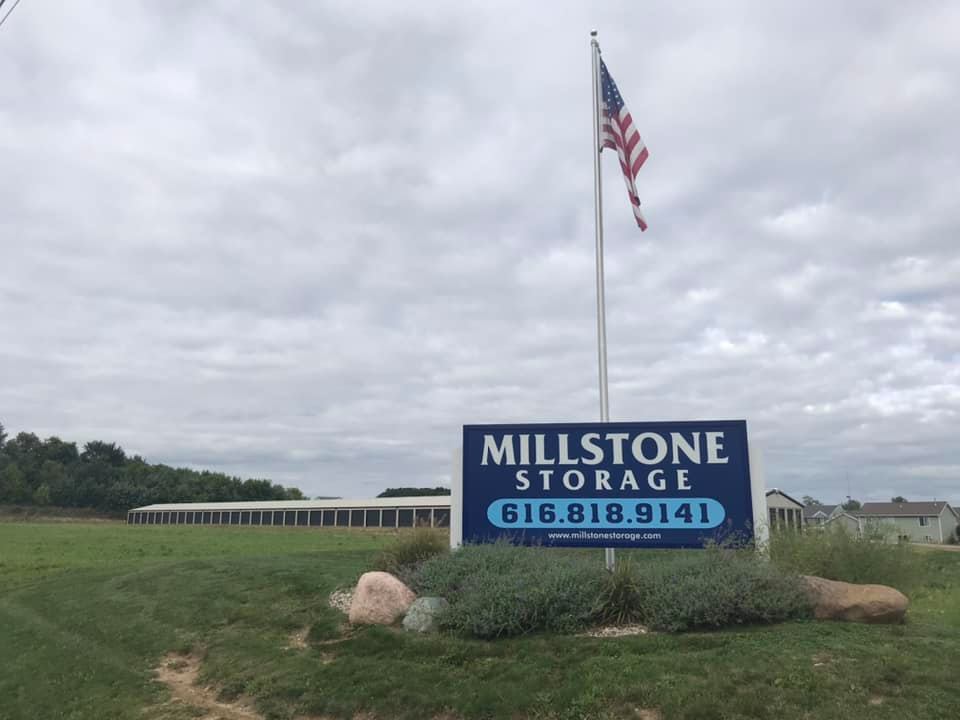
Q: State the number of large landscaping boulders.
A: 3